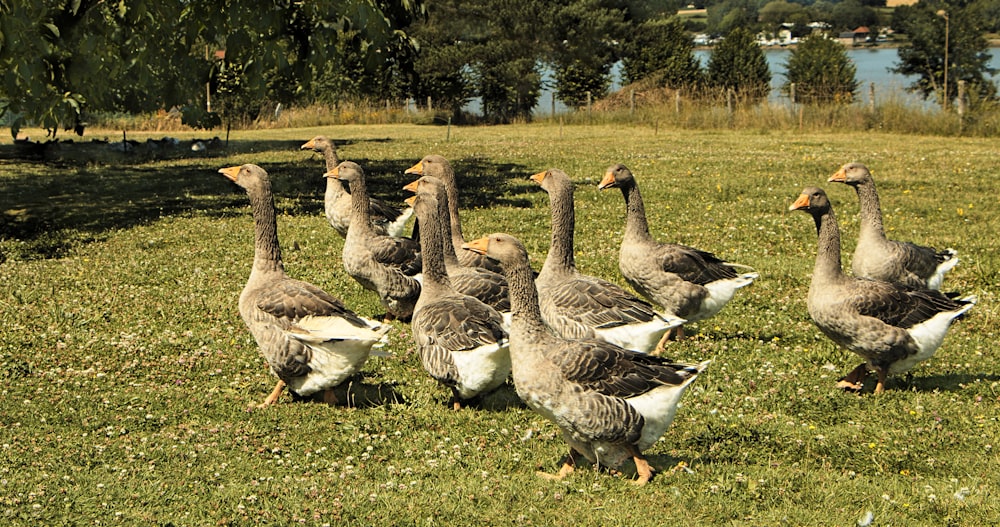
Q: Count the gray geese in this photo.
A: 11